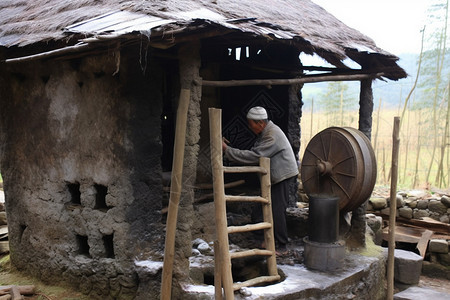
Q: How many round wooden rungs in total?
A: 5